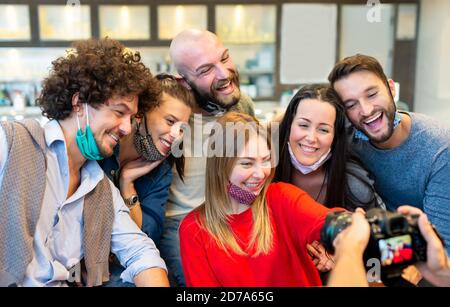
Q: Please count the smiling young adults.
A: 6